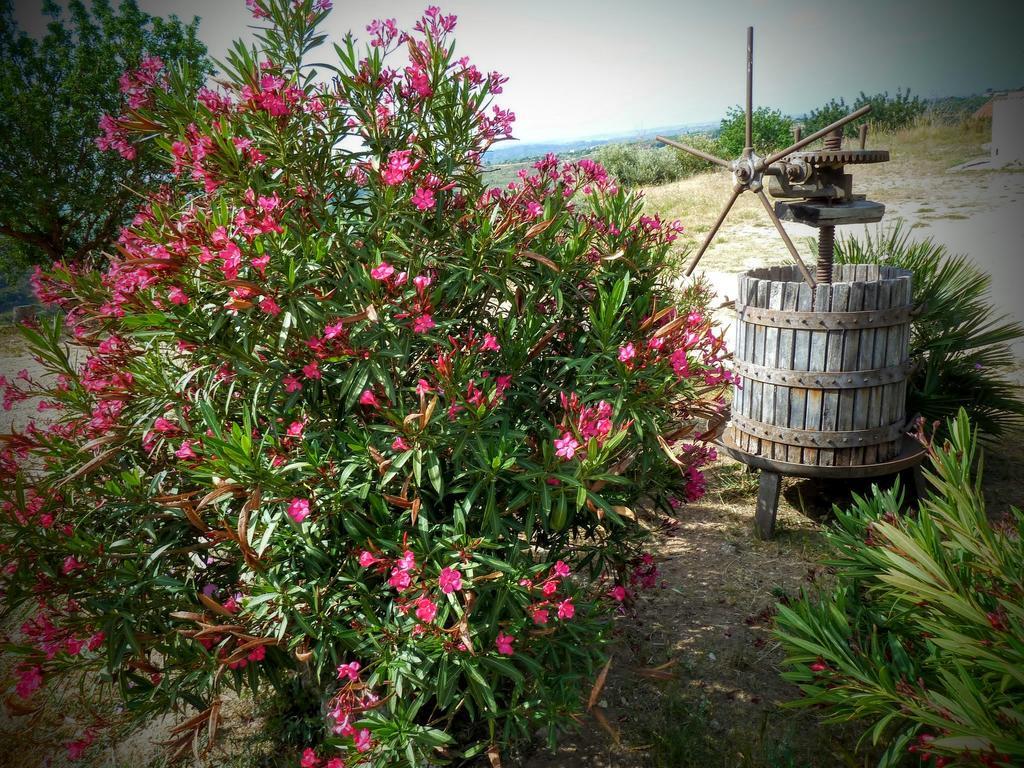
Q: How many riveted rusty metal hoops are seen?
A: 3